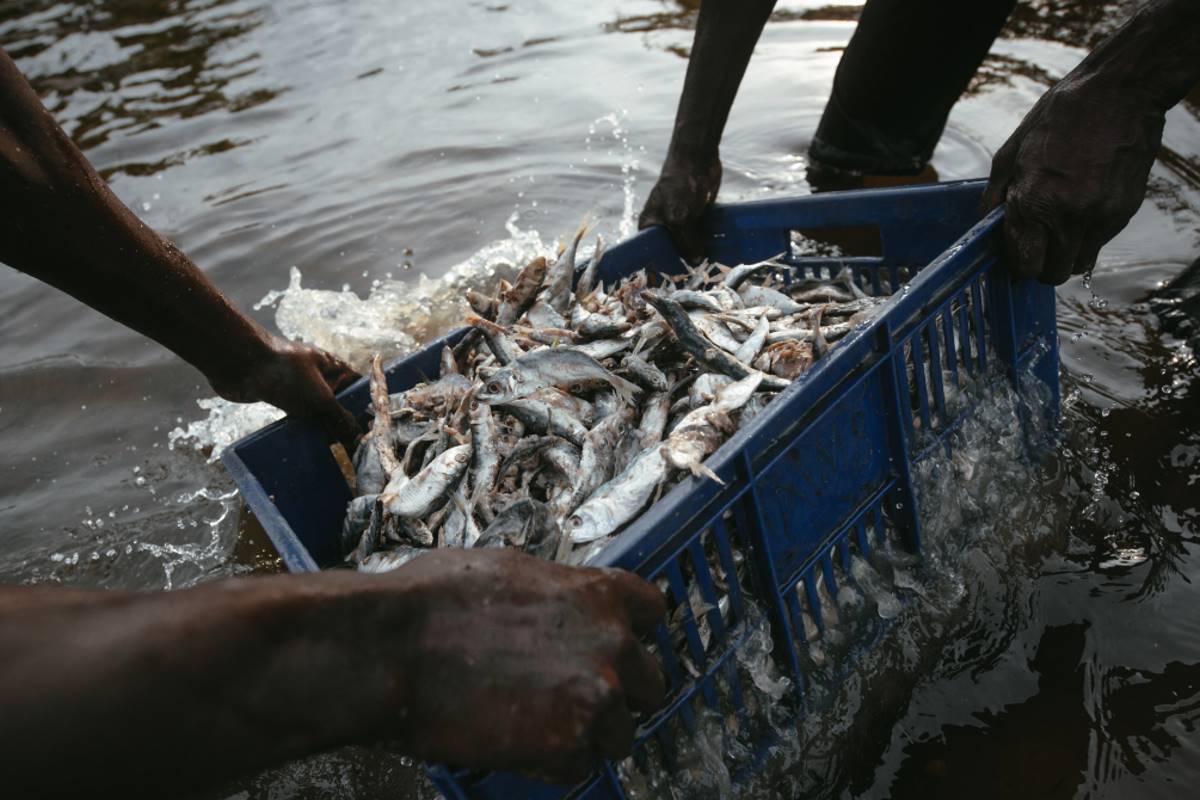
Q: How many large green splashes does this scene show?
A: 0